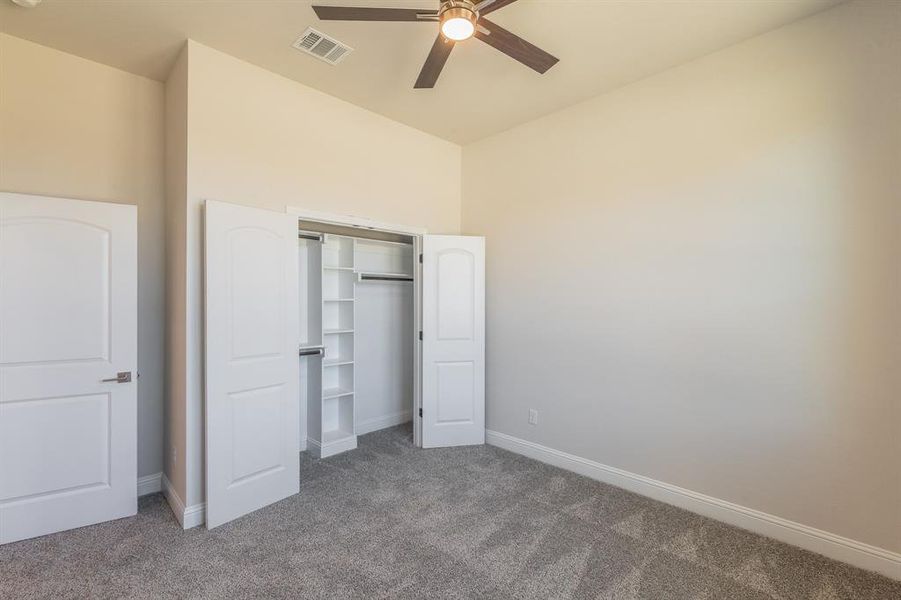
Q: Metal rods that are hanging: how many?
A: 3